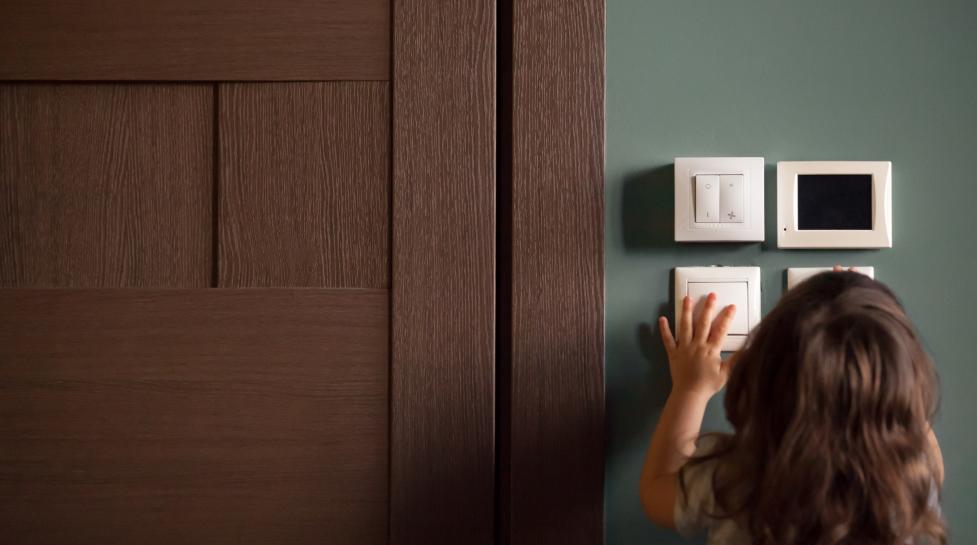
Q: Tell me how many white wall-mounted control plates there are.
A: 4